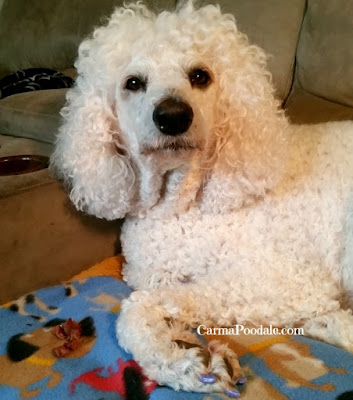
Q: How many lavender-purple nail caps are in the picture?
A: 3